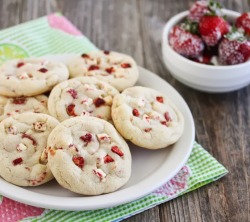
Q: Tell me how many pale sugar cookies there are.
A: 7